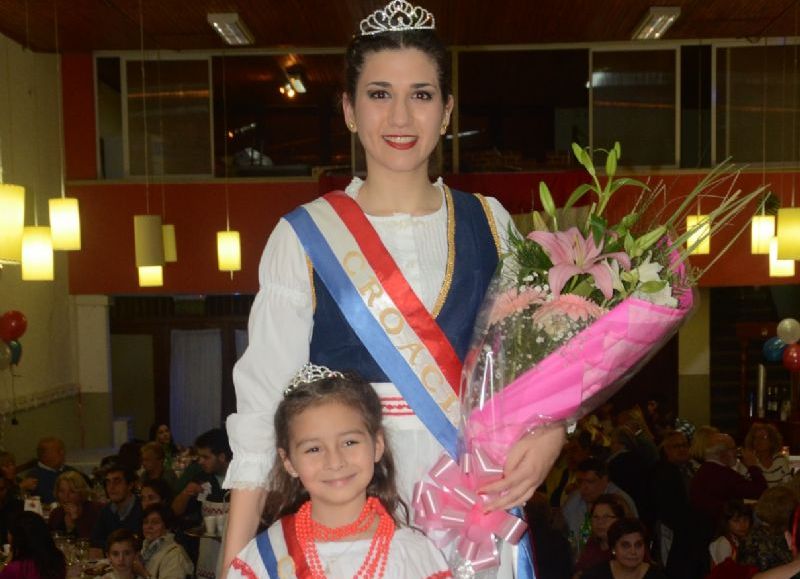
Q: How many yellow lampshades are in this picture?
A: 11